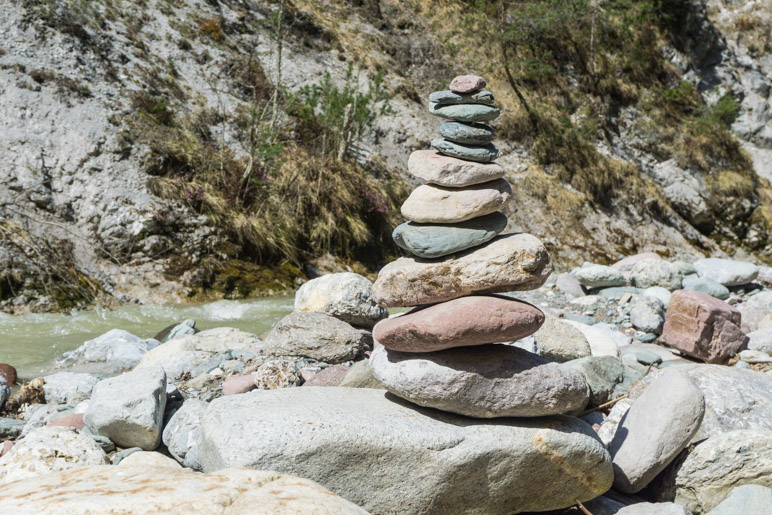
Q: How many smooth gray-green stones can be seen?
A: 5